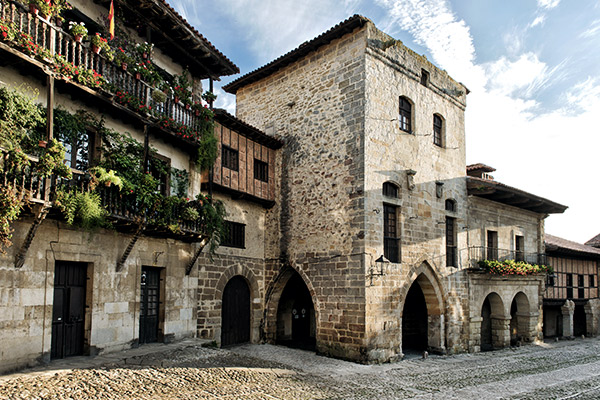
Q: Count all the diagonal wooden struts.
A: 3